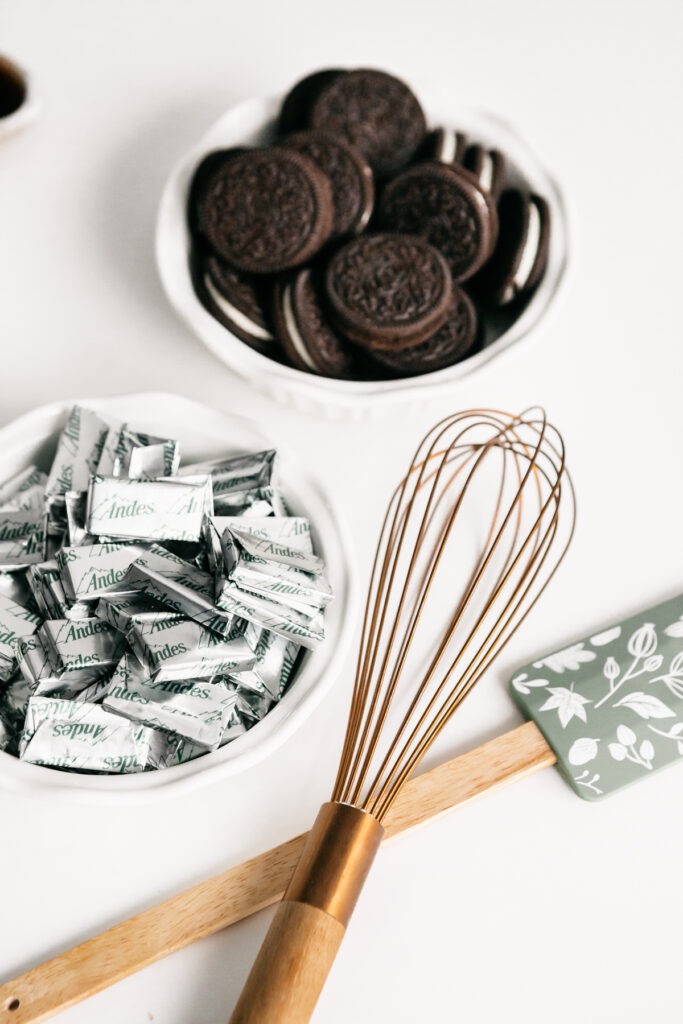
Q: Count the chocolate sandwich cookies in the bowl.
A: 13